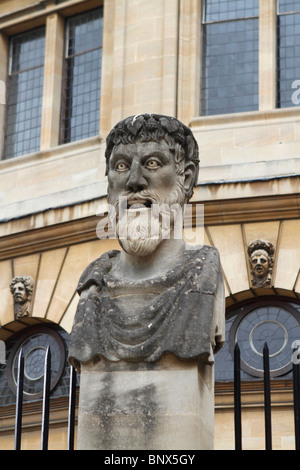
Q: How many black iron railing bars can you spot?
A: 6